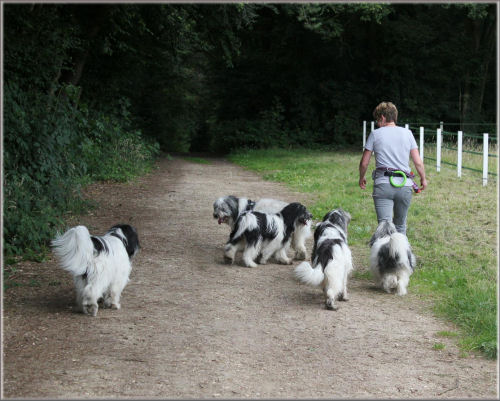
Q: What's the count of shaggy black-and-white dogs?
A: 5